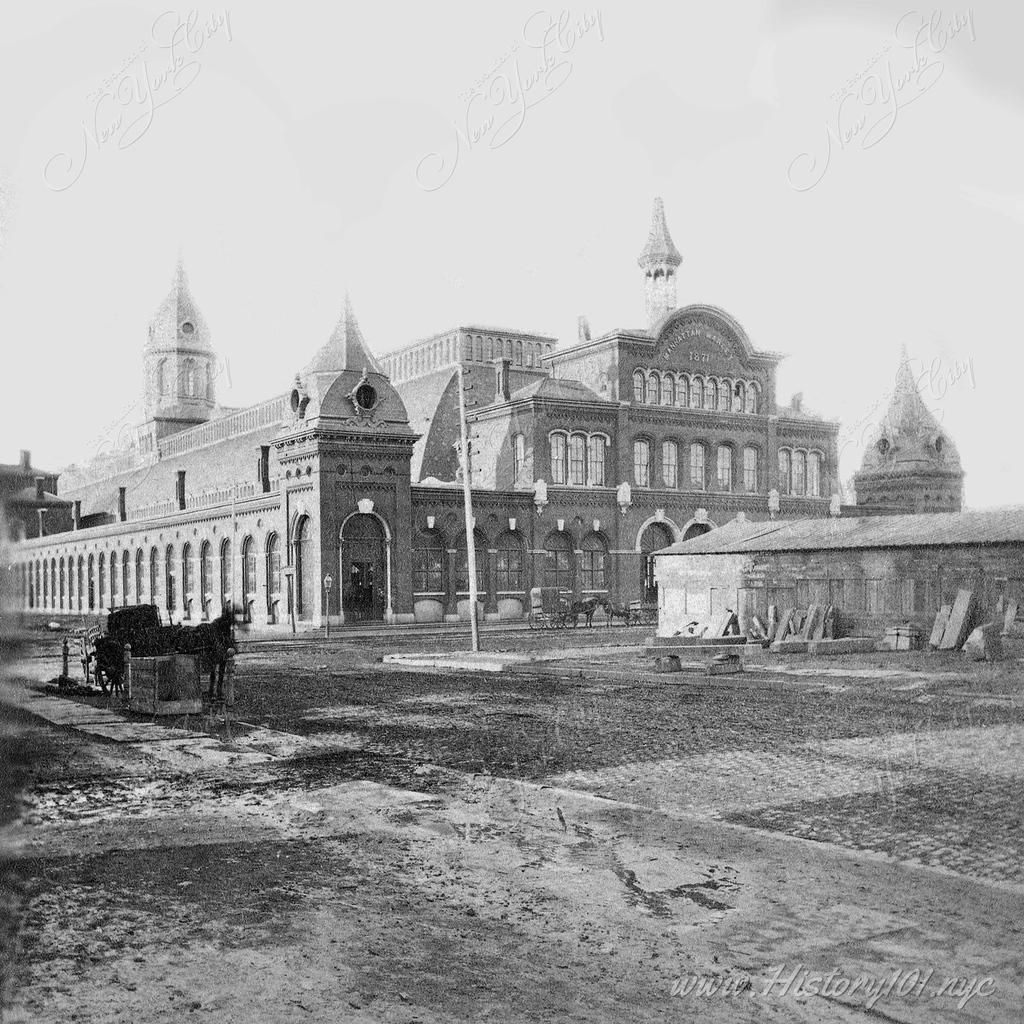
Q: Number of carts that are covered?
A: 2